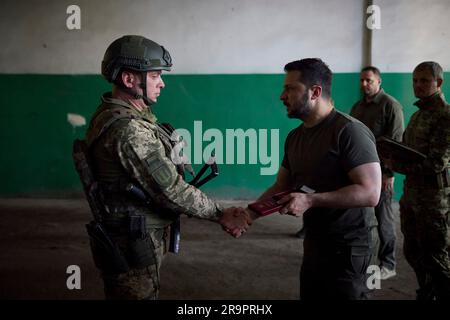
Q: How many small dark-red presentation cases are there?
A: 1